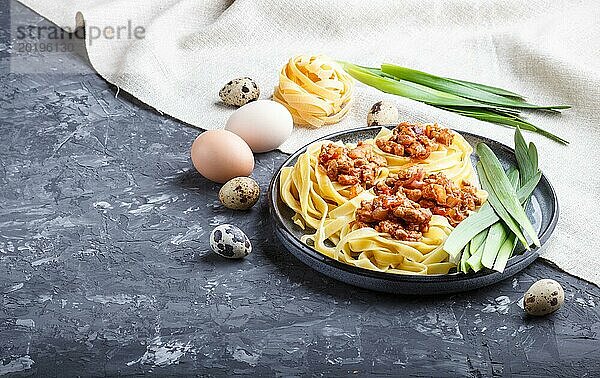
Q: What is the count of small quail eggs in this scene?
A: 5